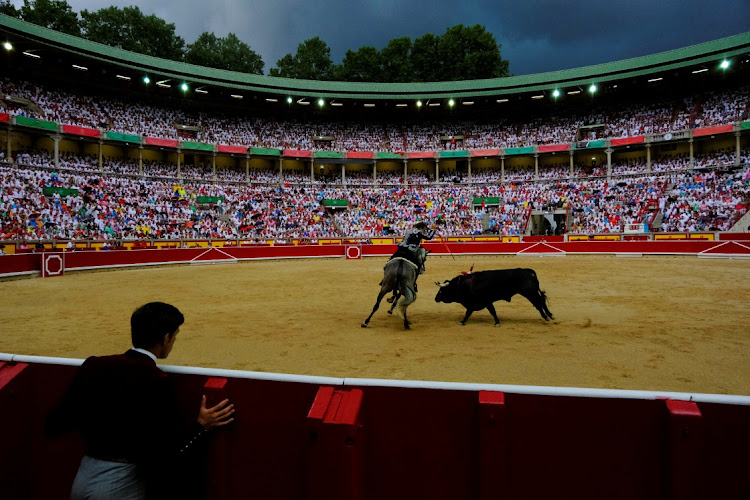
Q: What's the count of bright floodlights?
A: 10